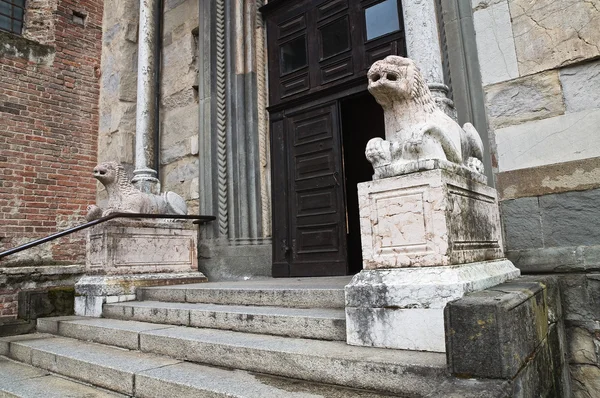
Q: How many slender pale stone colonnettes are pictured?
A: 2